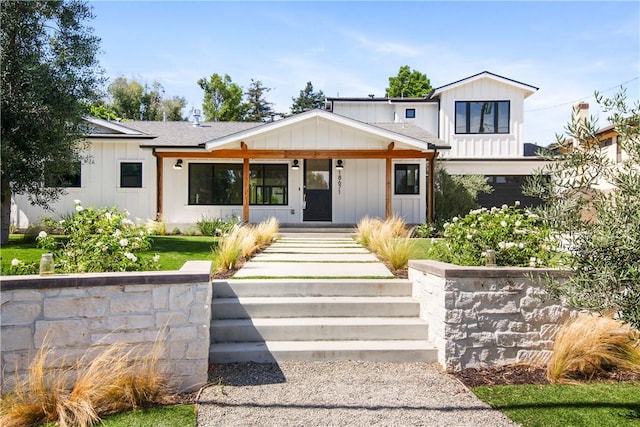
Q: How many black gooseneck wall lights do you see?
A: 3